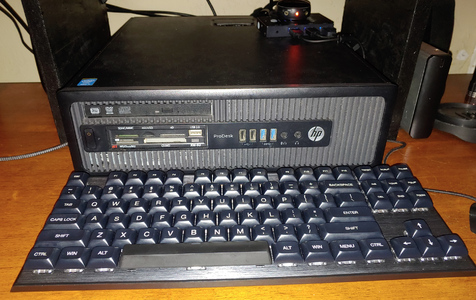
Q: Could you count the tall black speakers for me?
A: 2